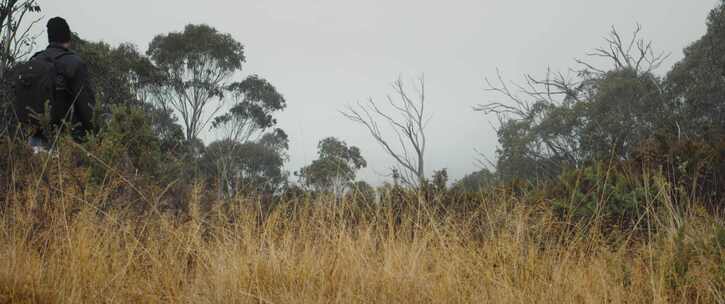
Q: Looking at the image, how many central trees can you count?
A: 2